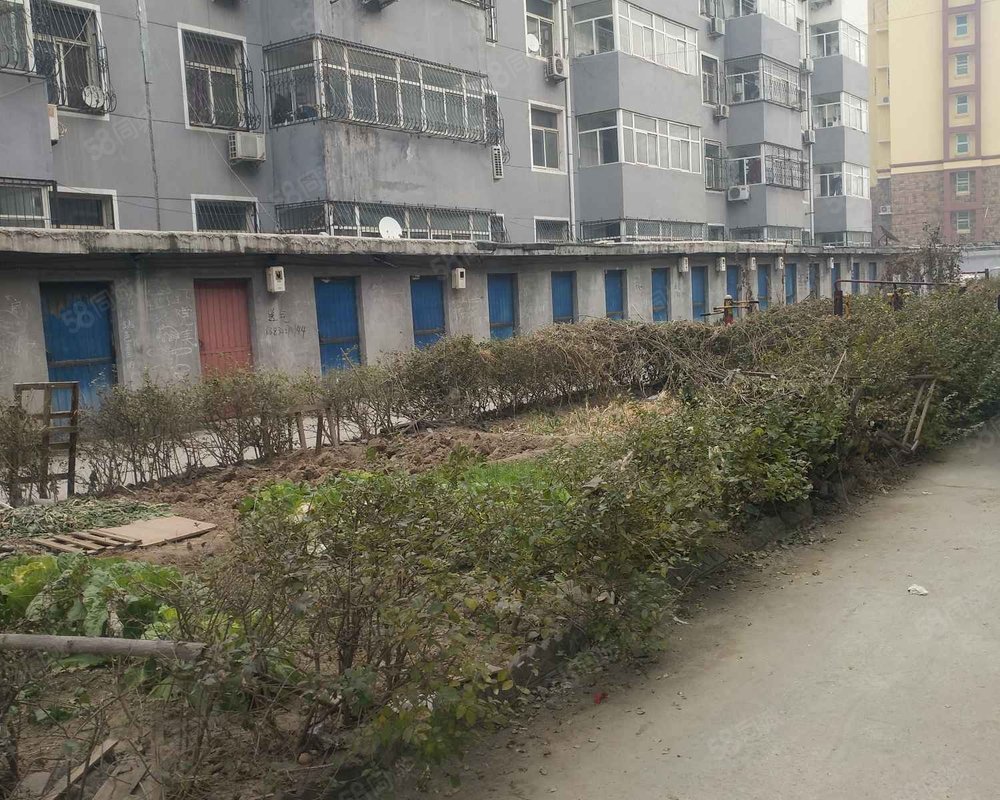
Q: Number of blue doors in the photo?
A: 15